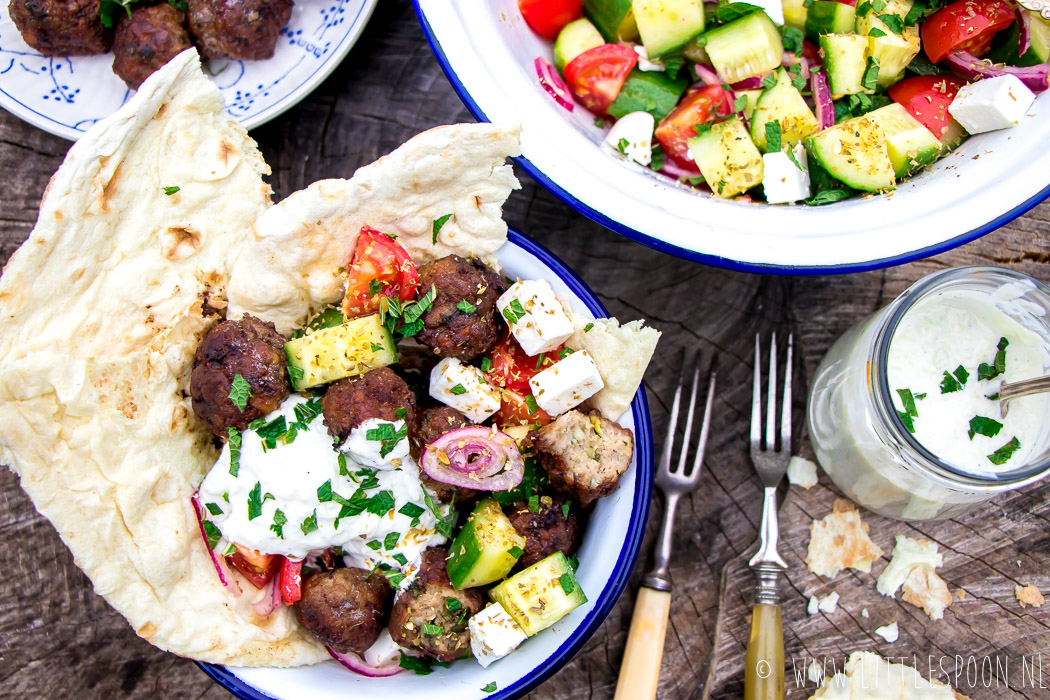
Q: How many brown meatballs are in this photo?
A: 11